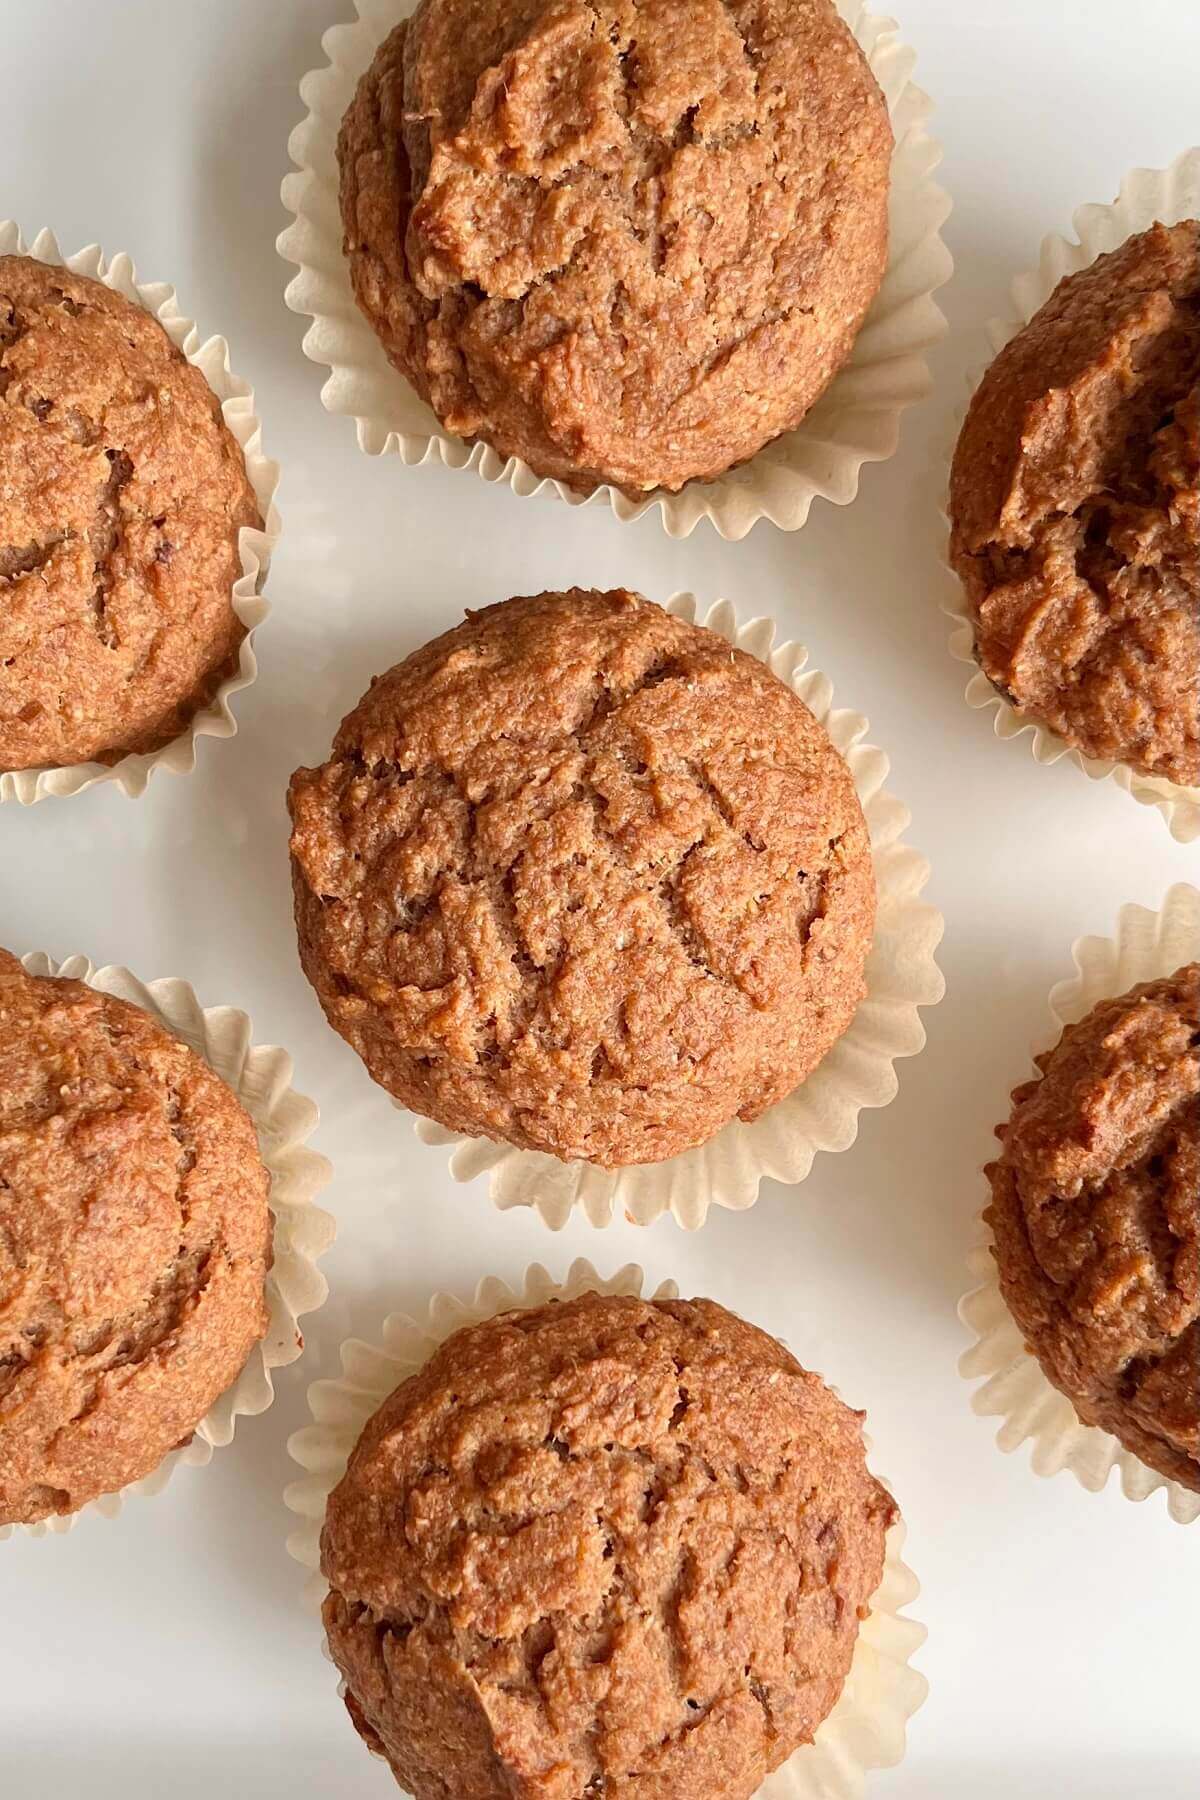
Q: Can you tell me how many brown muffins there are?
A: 7